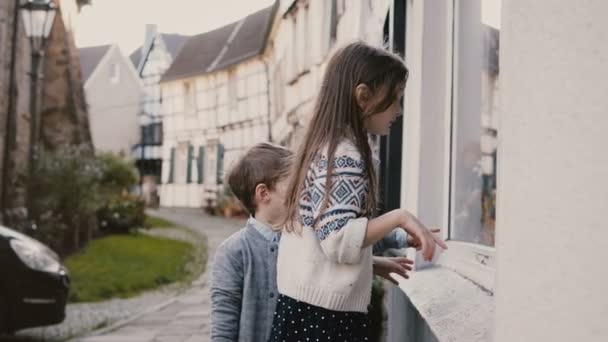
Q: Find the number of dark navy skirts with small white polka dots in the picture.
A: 1